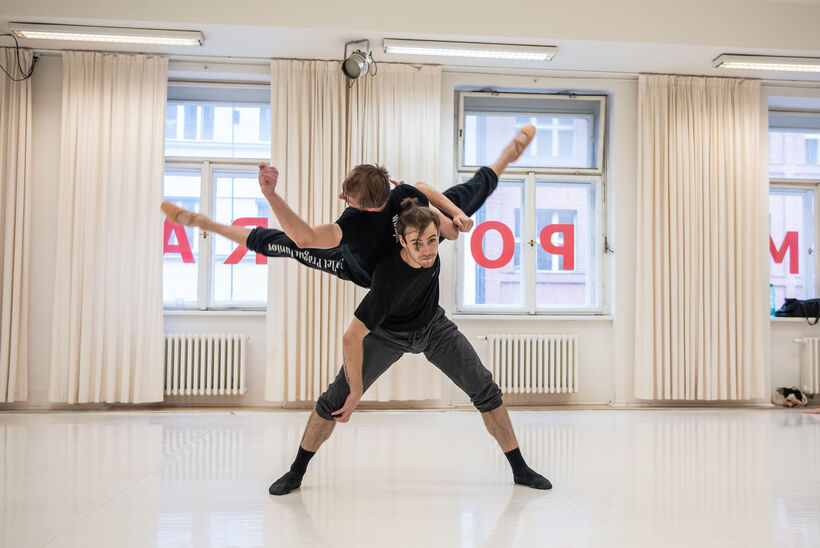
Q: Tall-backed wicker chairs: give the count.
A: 0